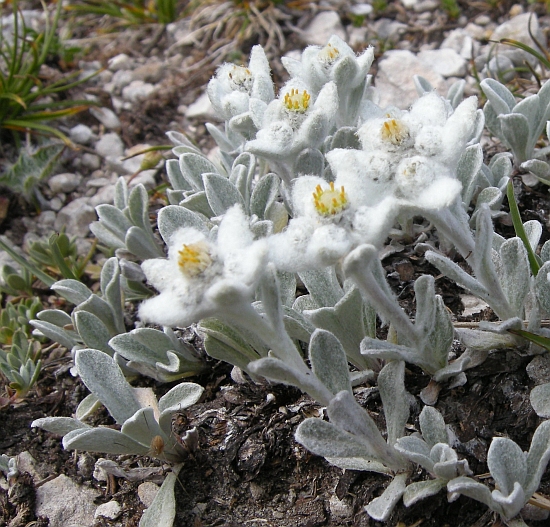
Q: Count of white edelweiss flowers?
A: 6